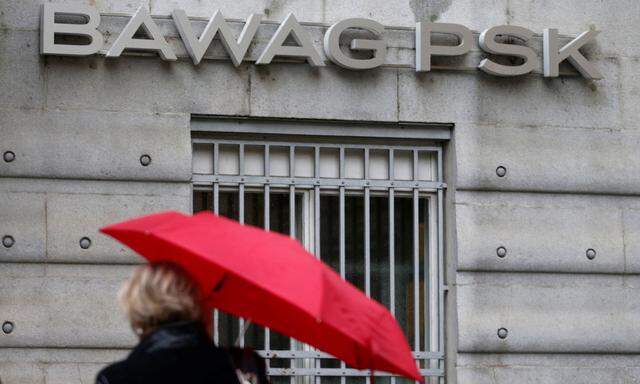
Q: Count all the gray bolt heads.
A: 9